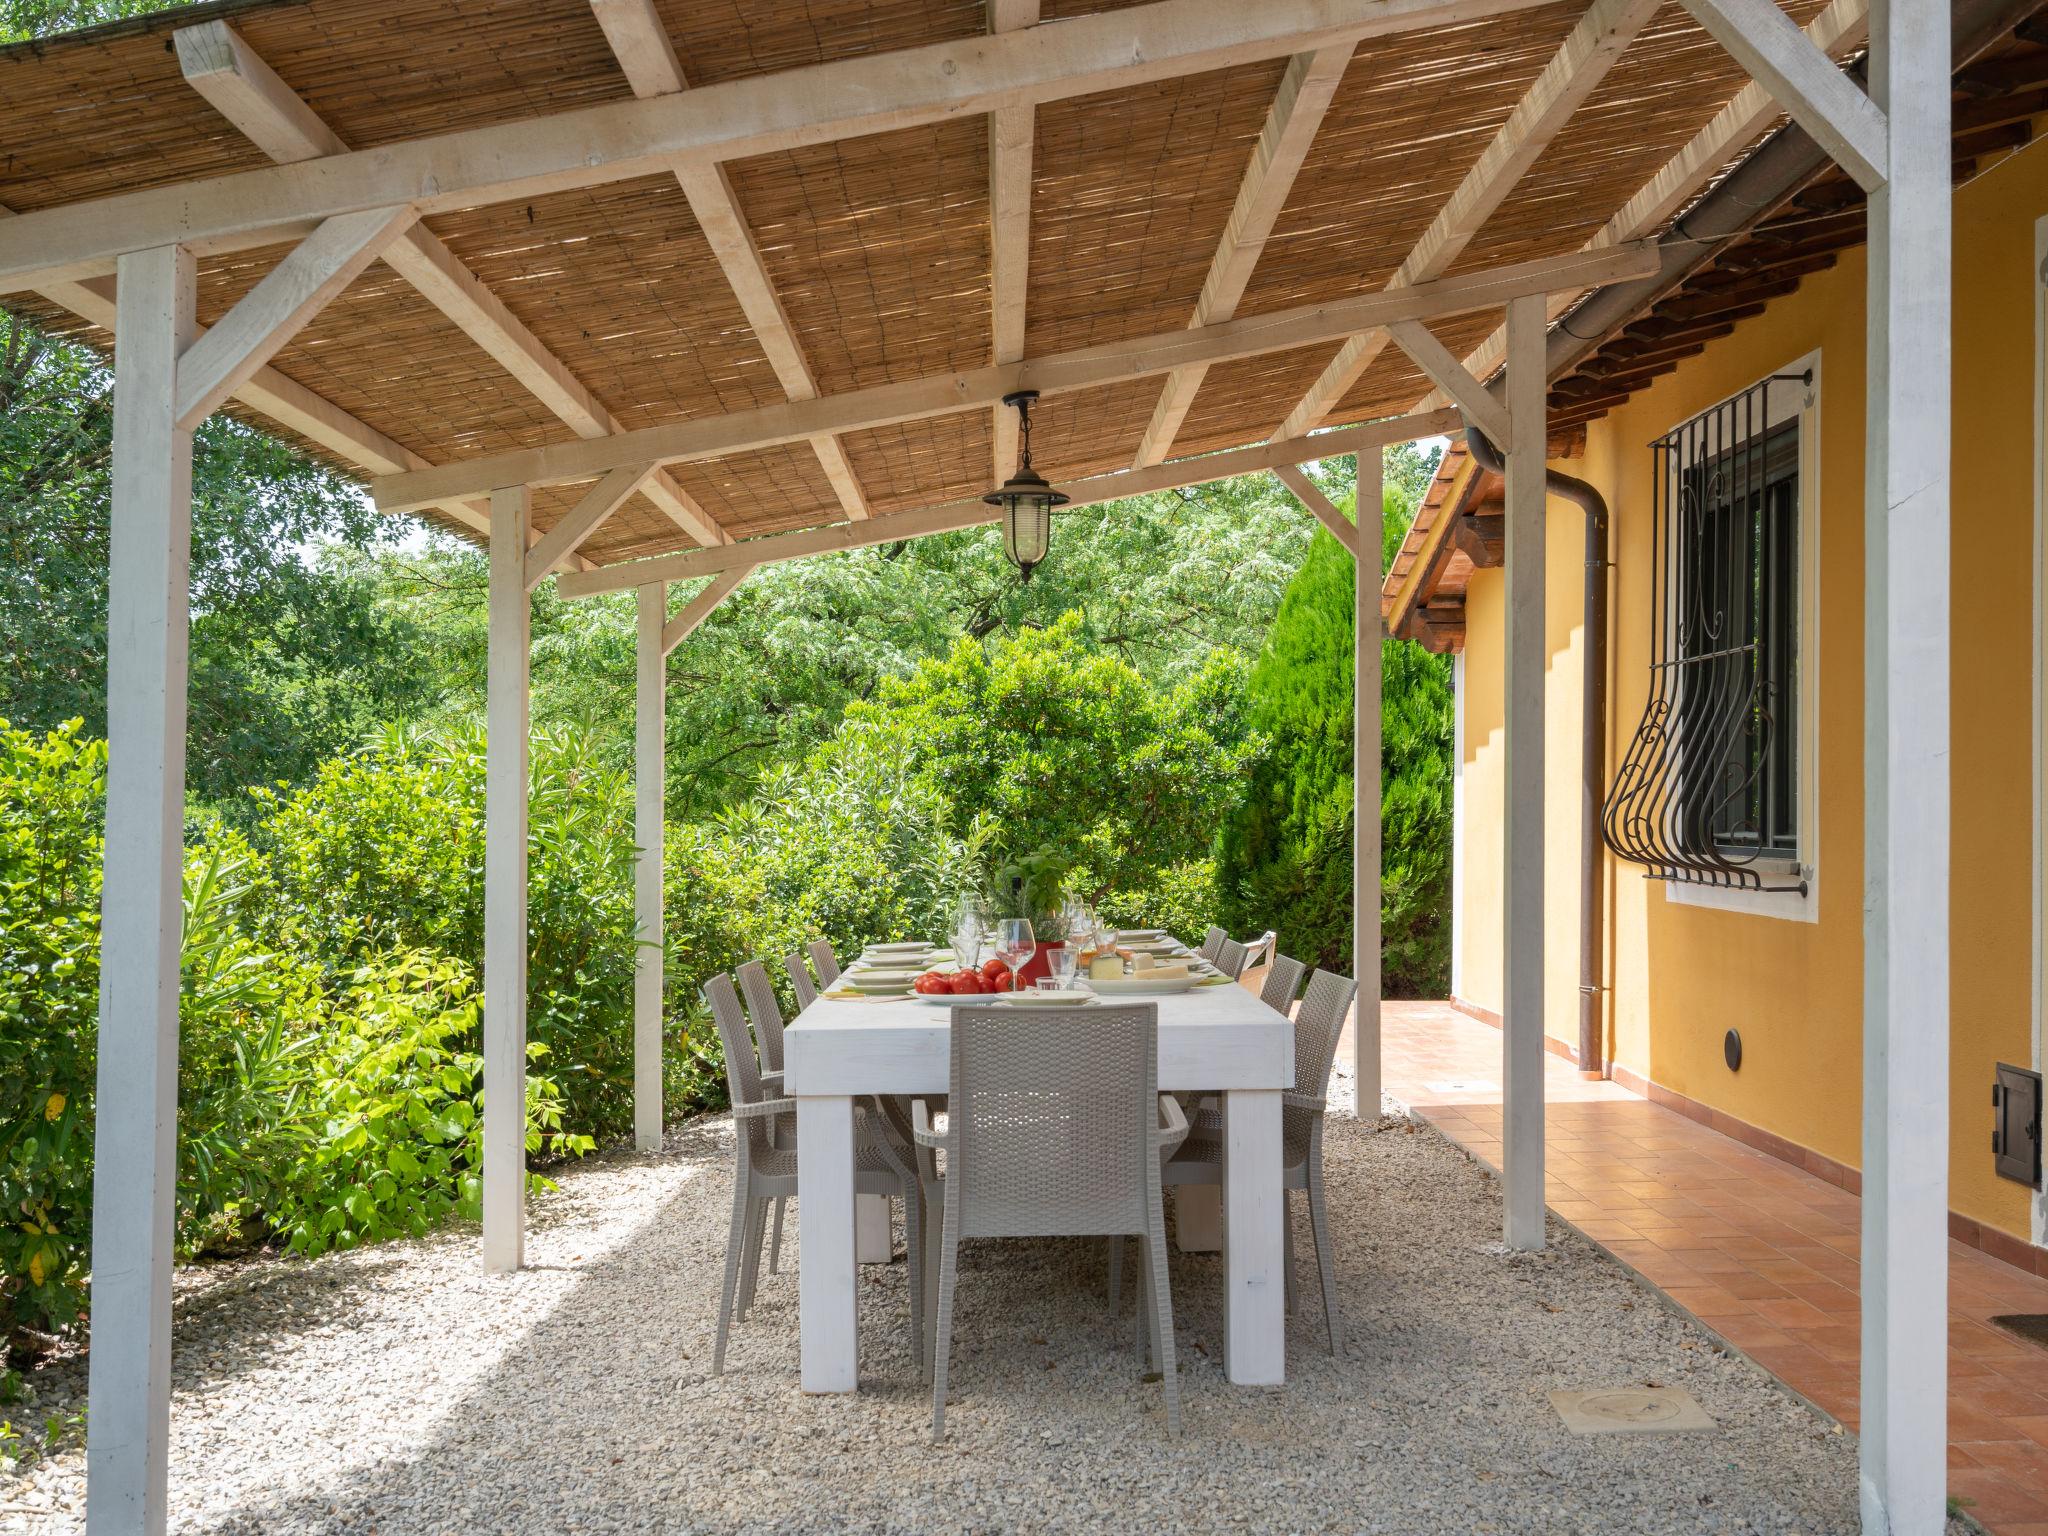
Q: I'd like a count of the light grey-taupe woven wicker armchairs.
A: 9